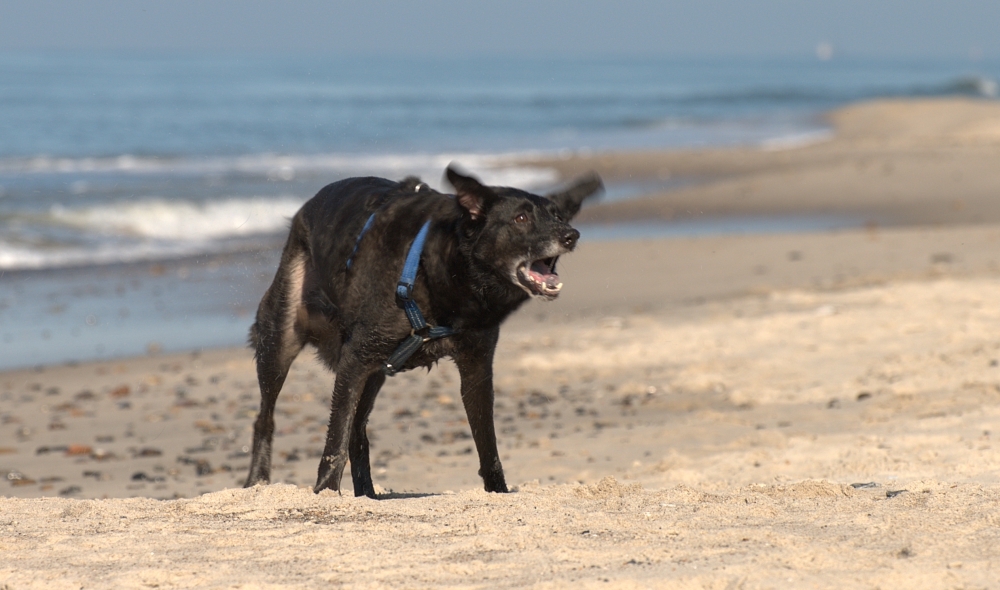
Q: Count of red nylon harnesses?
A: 0